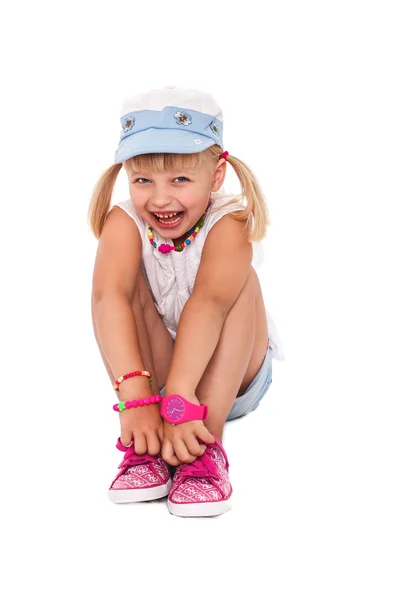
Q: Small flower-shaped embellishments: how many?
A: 3